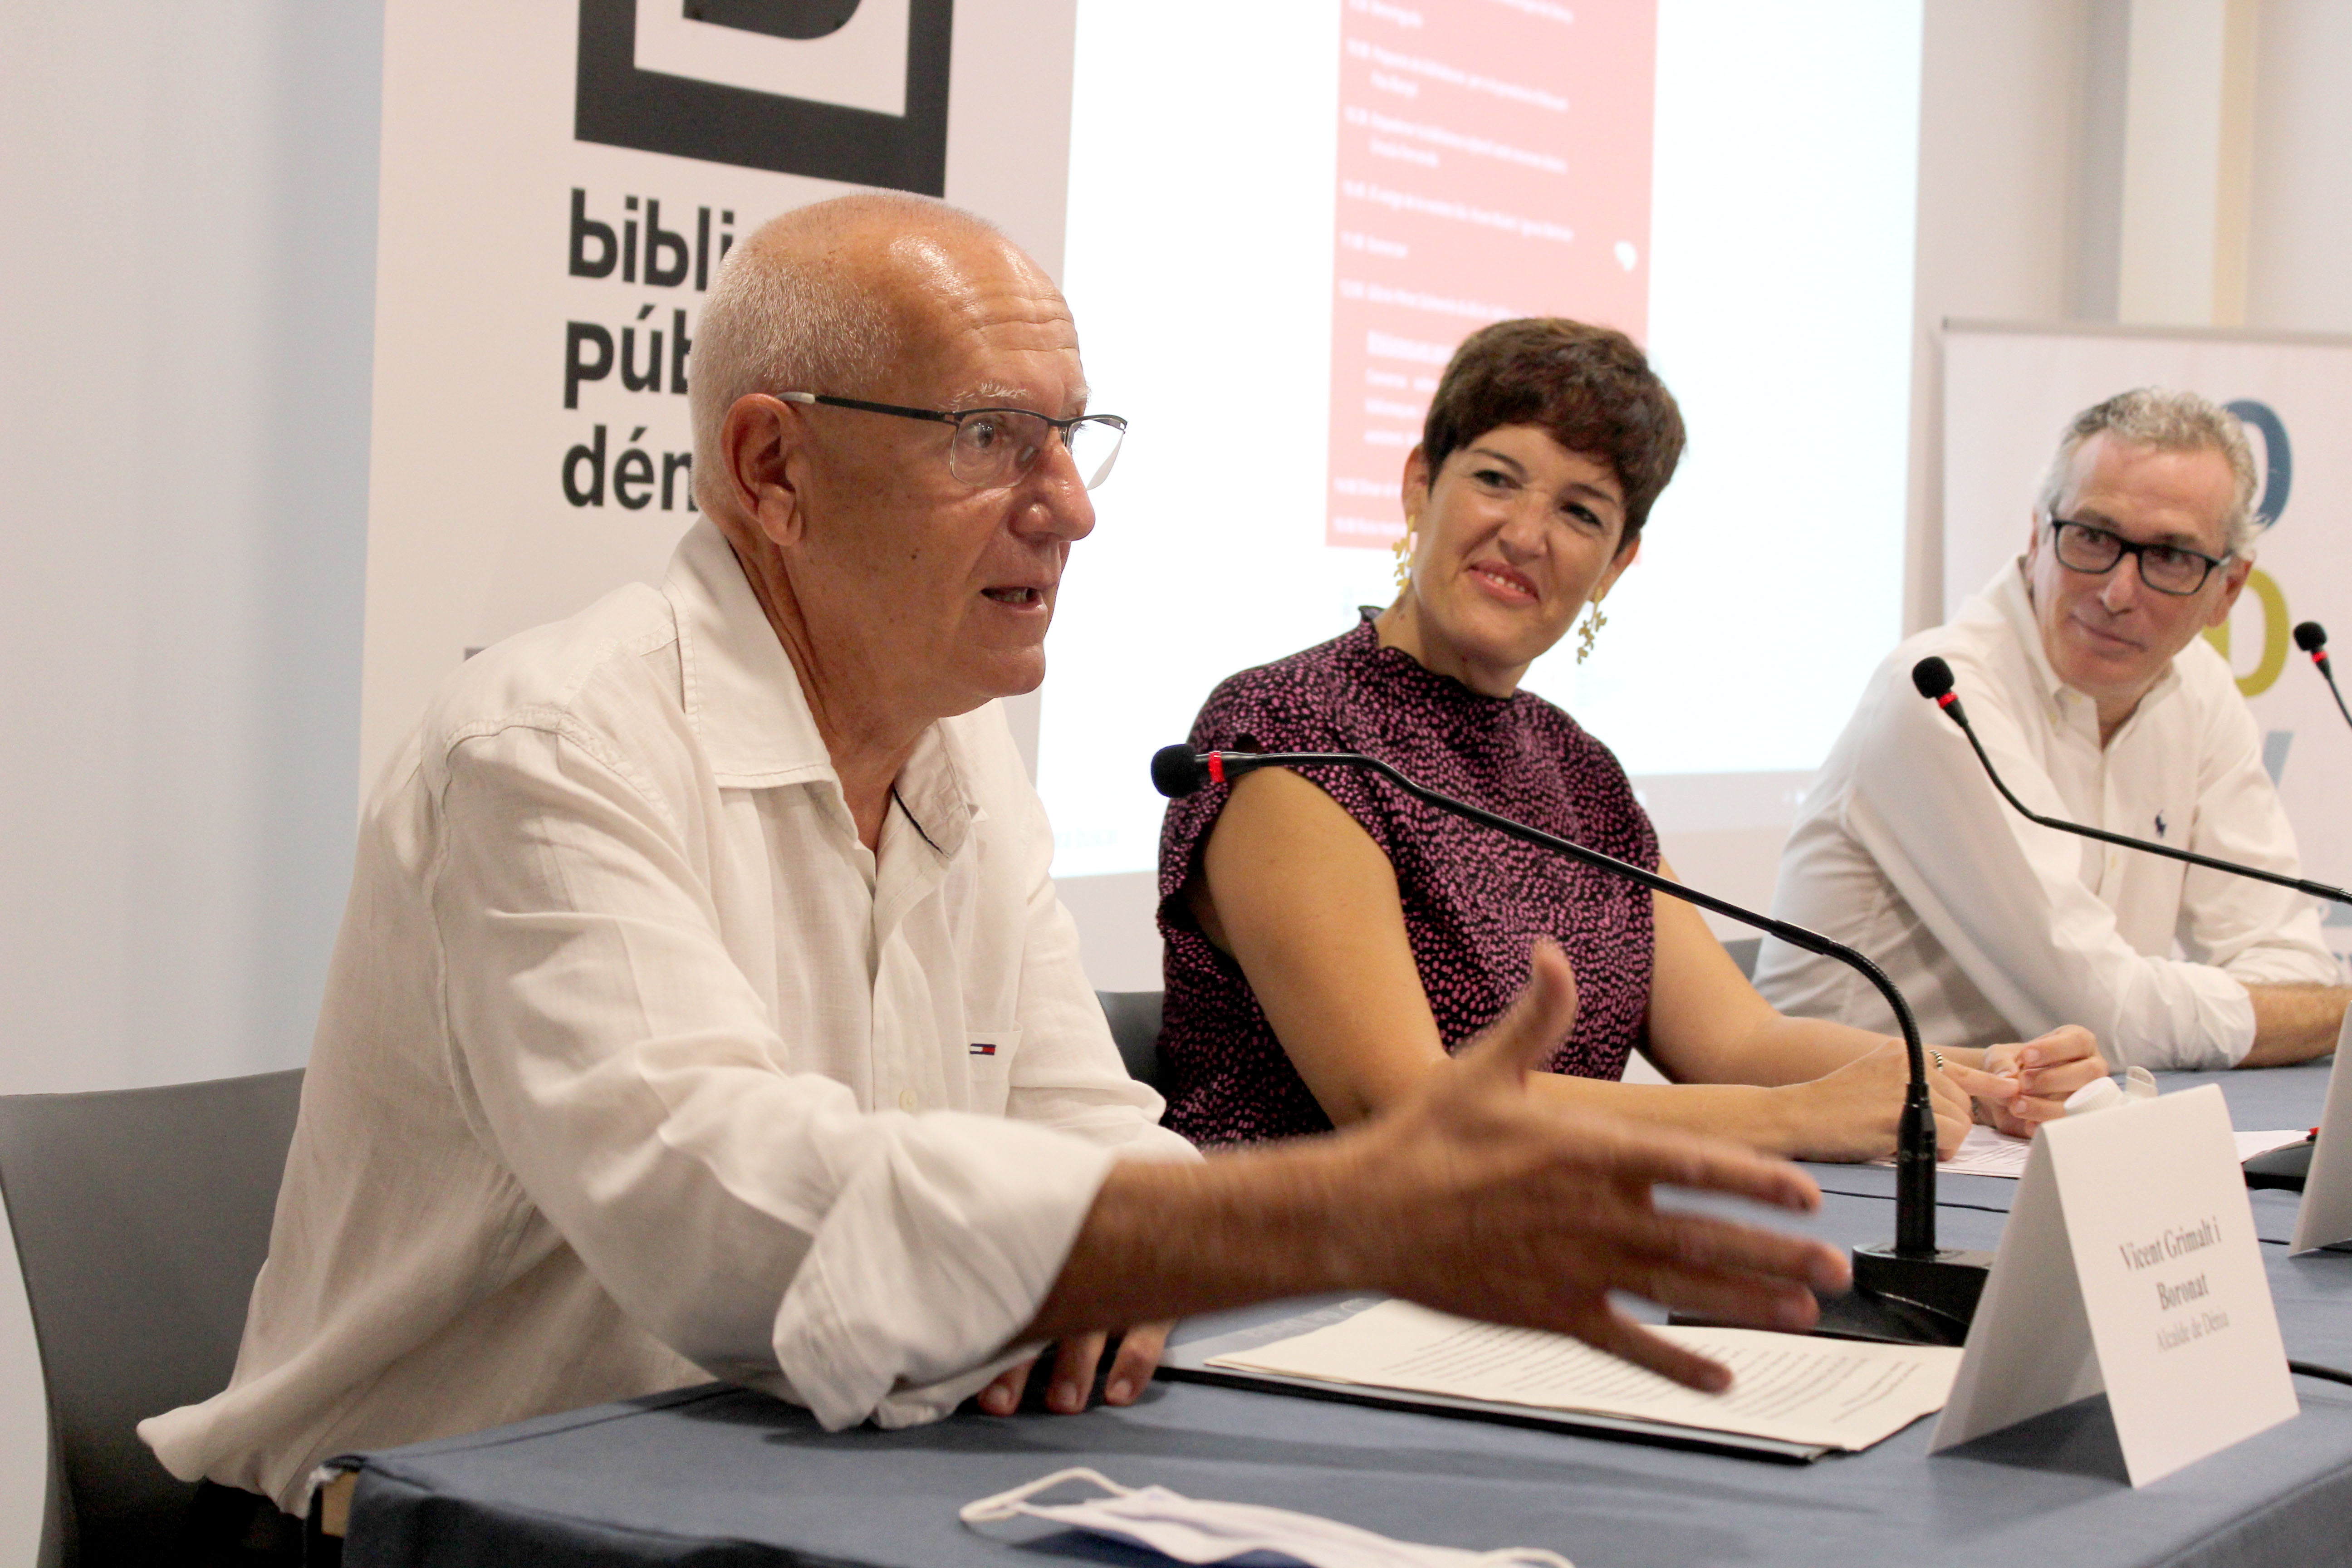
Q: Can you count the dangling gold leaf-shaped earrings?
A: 2